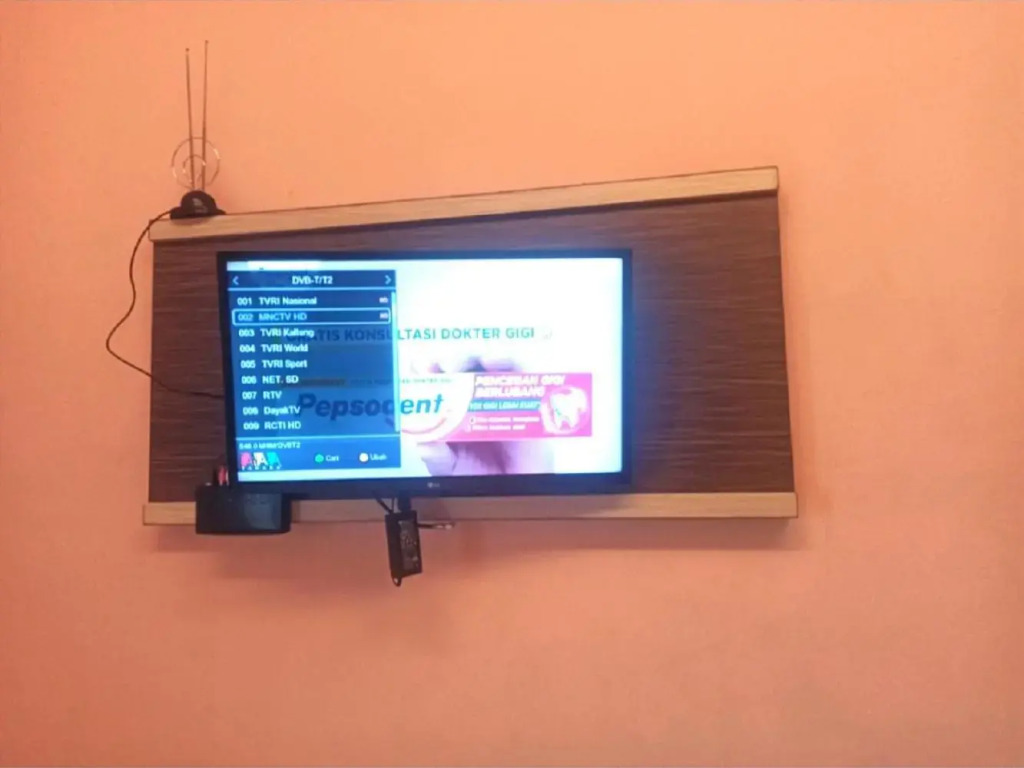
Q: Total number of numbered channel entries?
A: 9